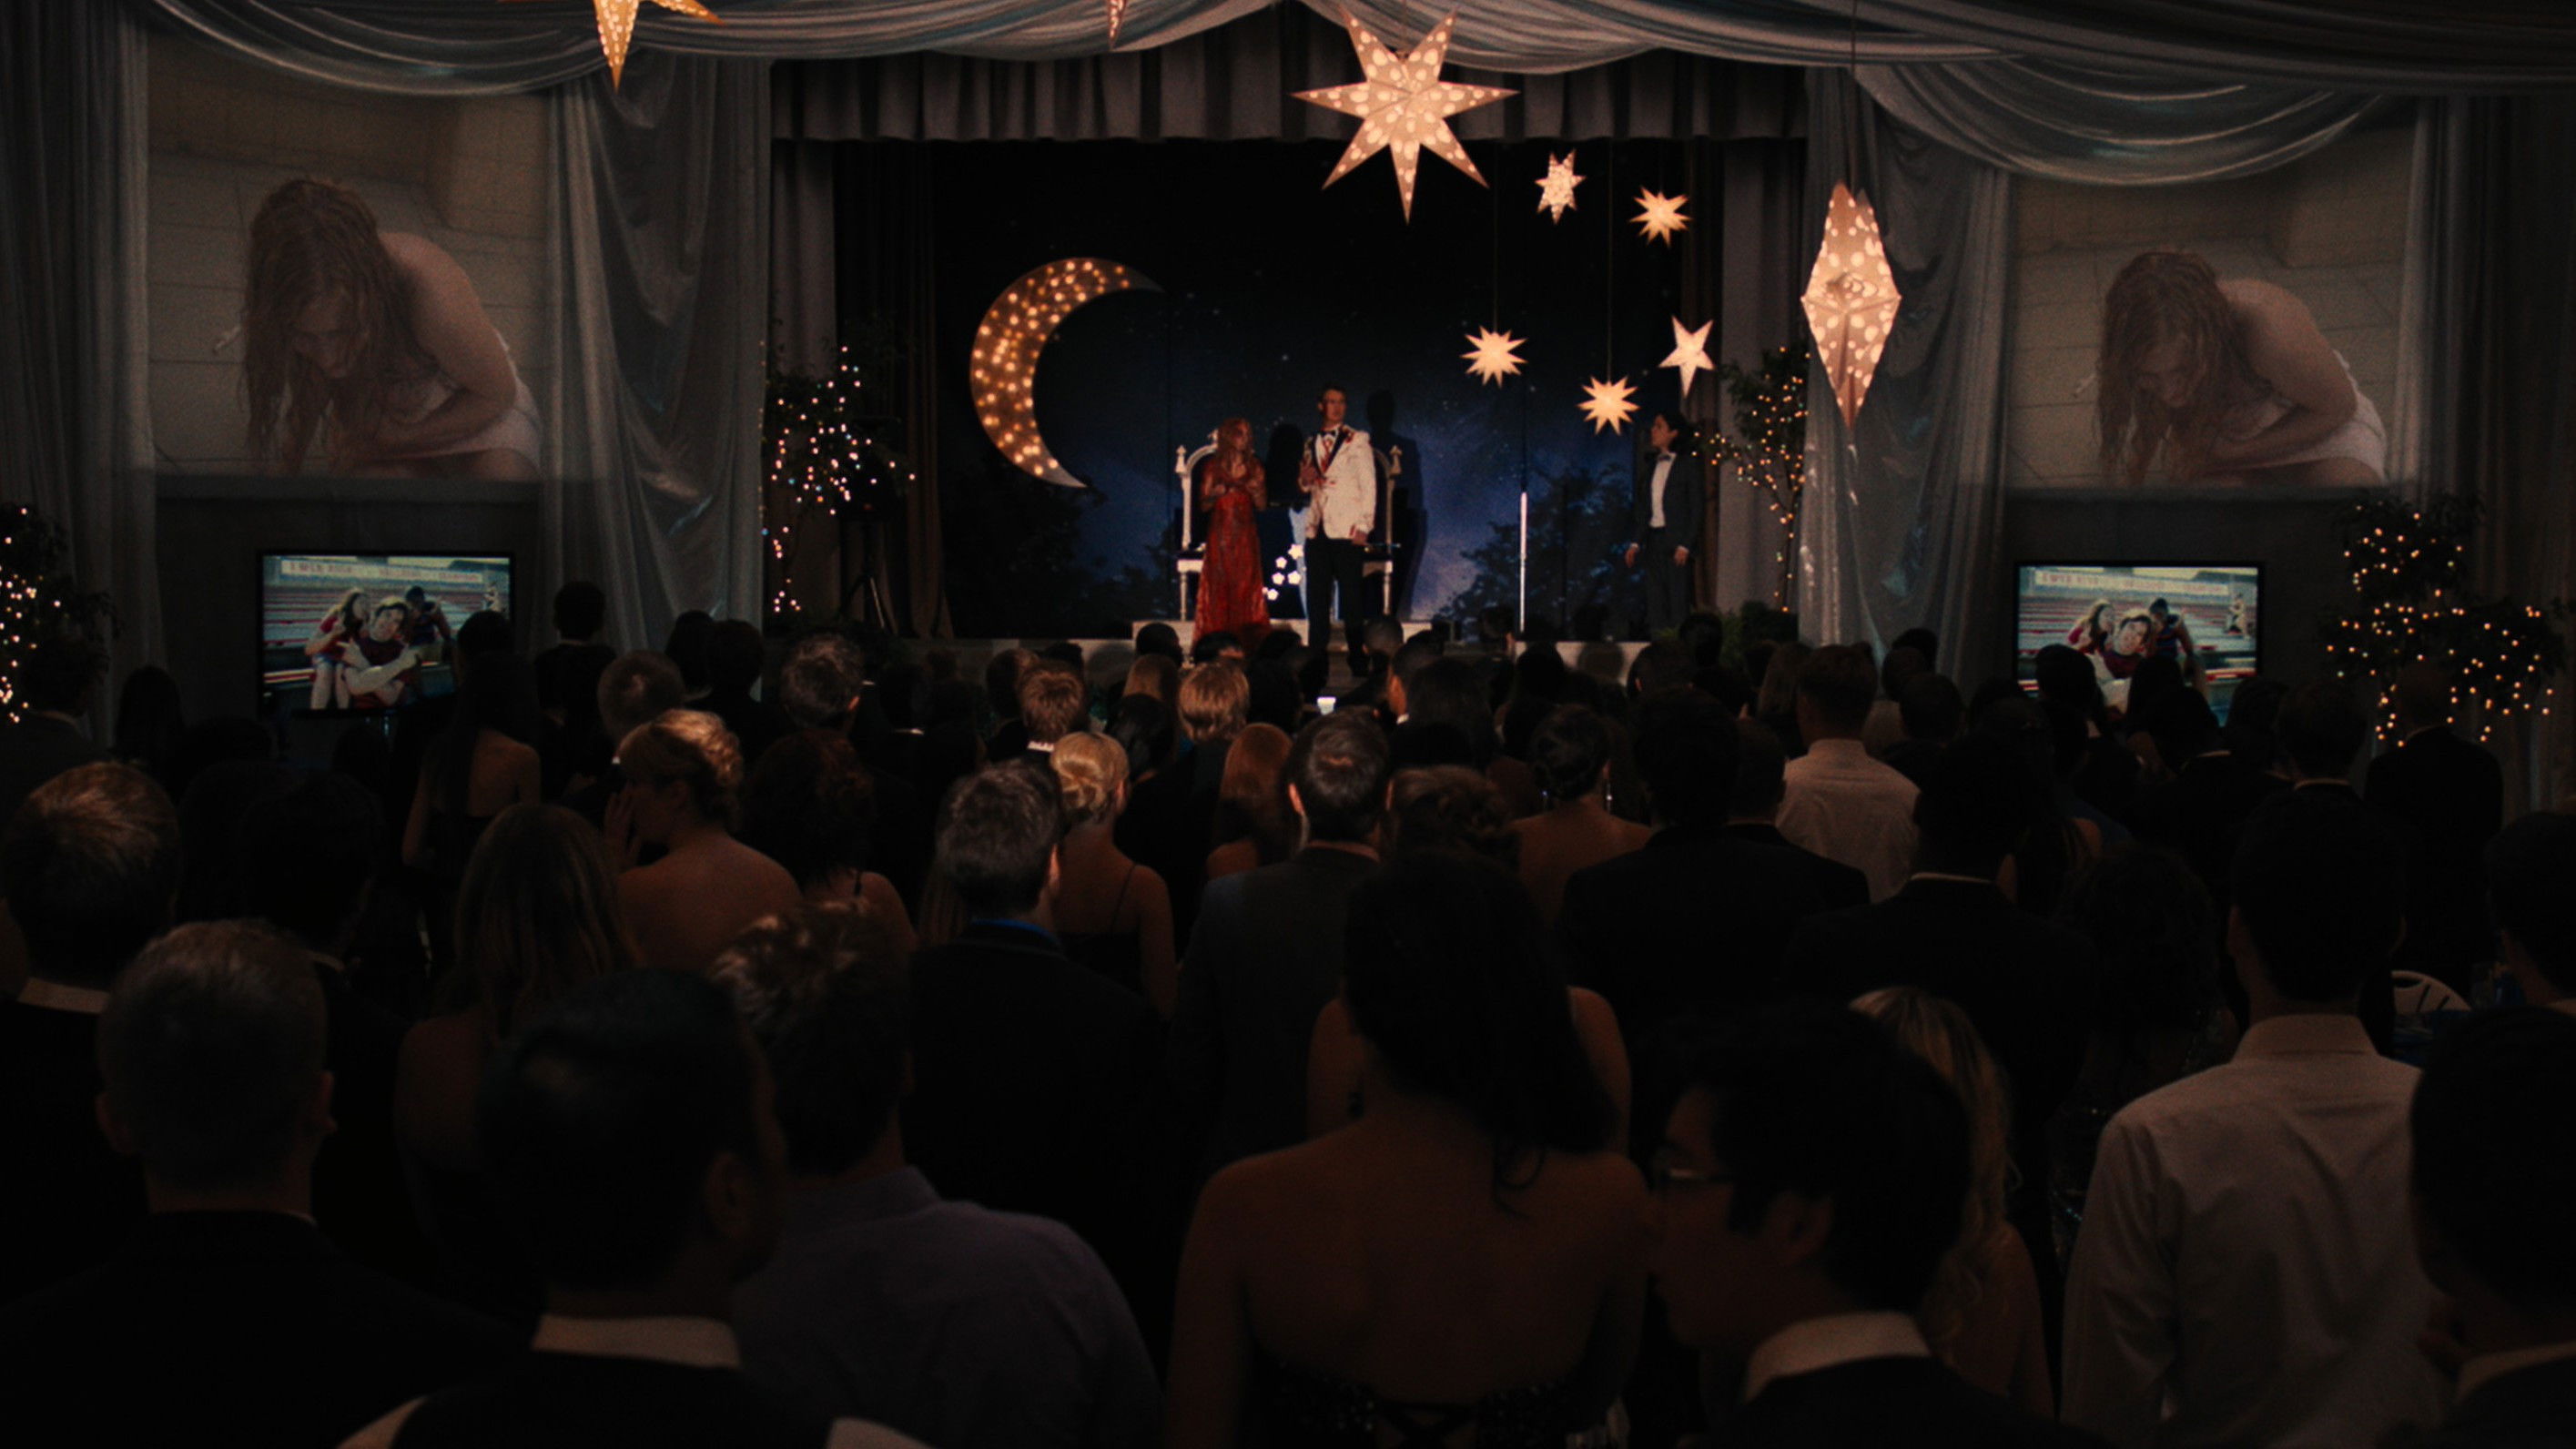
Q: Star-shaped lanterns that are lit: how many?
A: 9